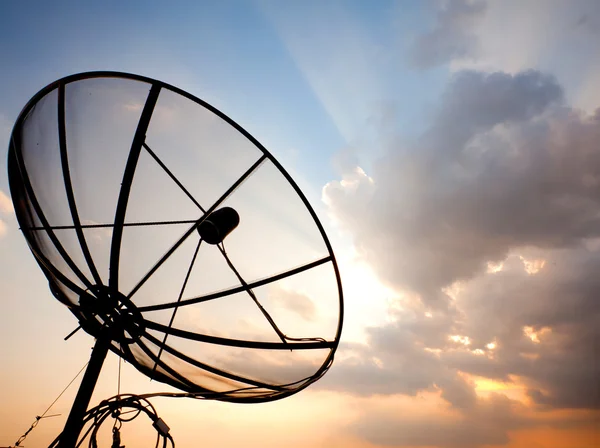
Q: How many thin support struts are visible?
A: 4